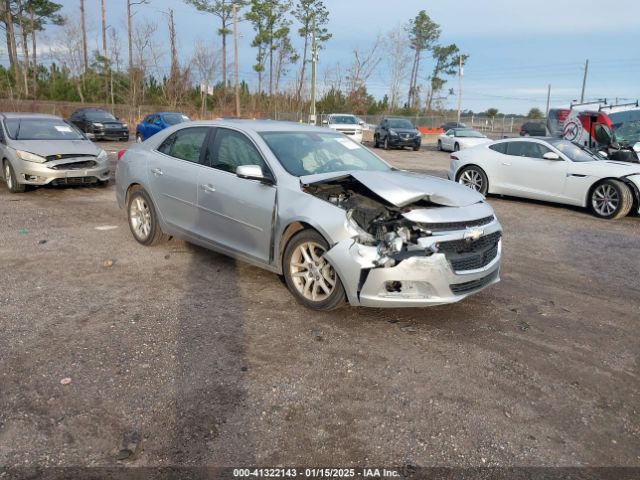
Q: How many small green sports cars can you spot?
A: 0